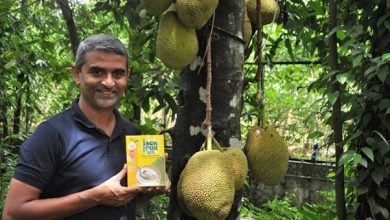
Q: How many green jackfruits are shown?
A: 8